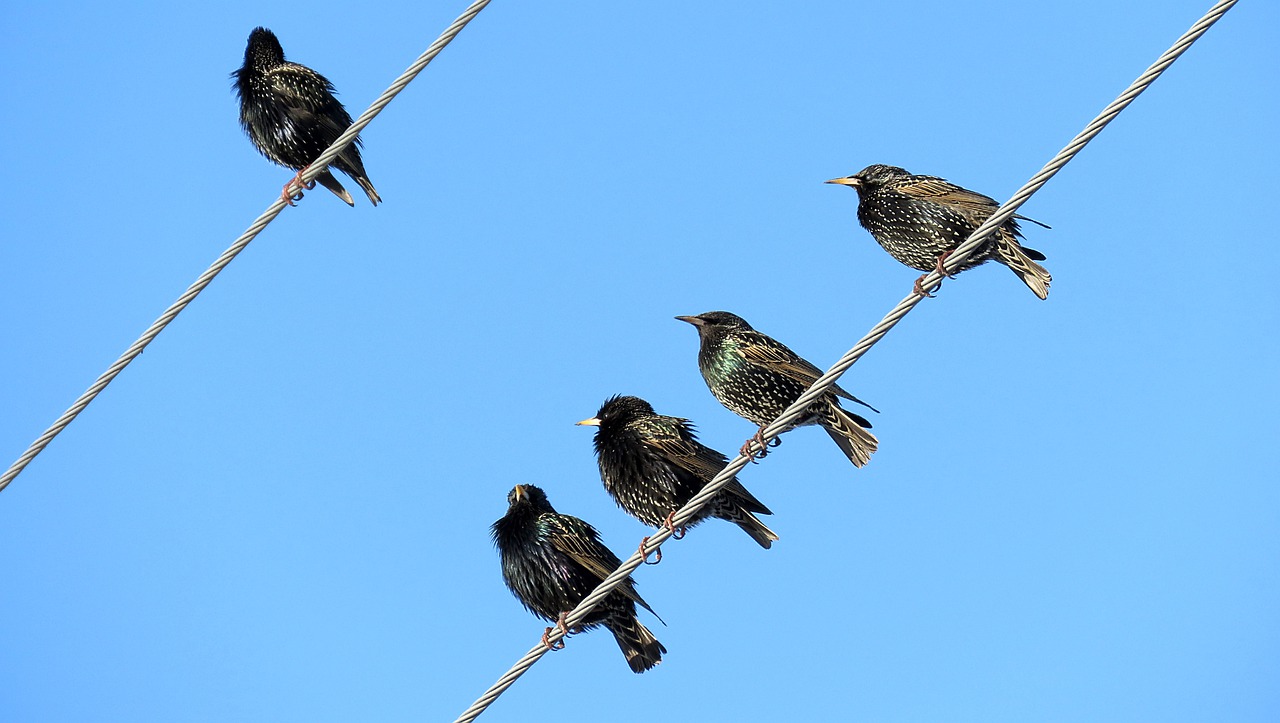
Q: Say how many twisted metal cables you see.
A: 2